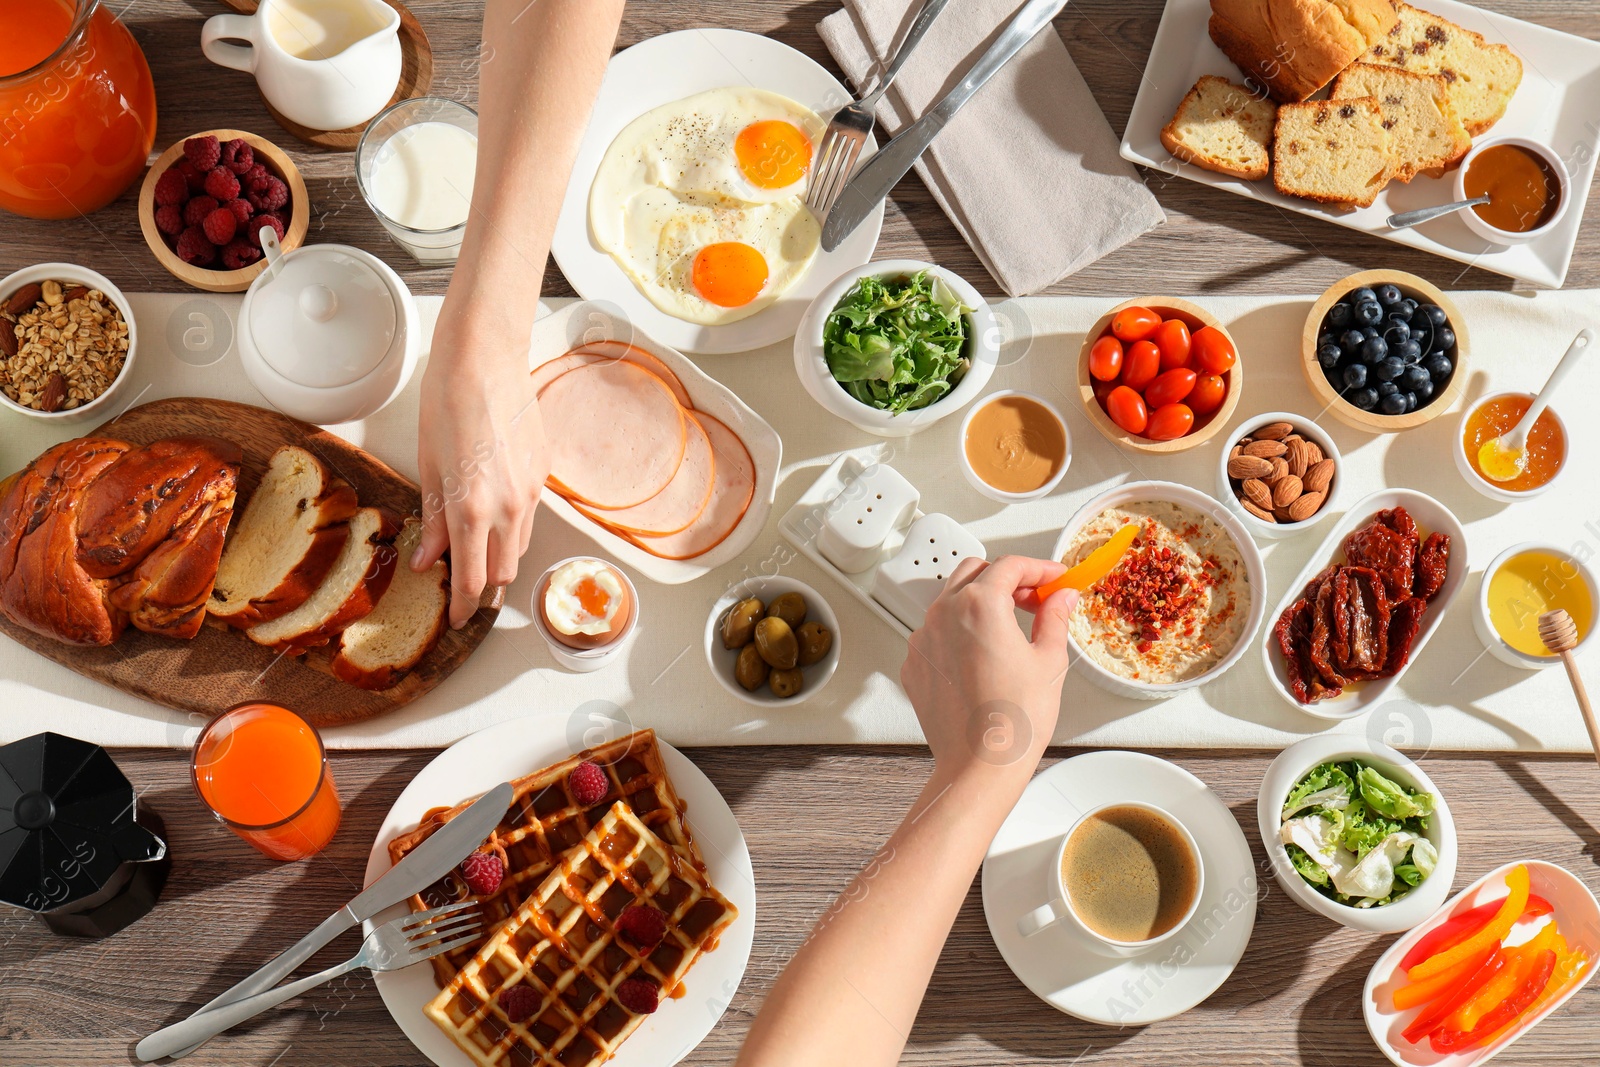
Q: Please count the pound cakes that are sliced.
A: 4